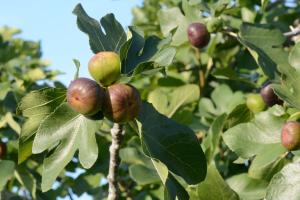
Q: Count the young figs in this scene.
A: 2